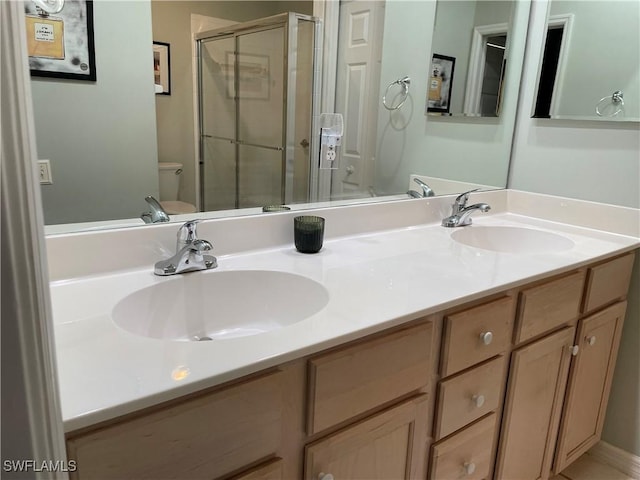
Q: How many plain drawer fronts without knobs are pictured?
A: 4